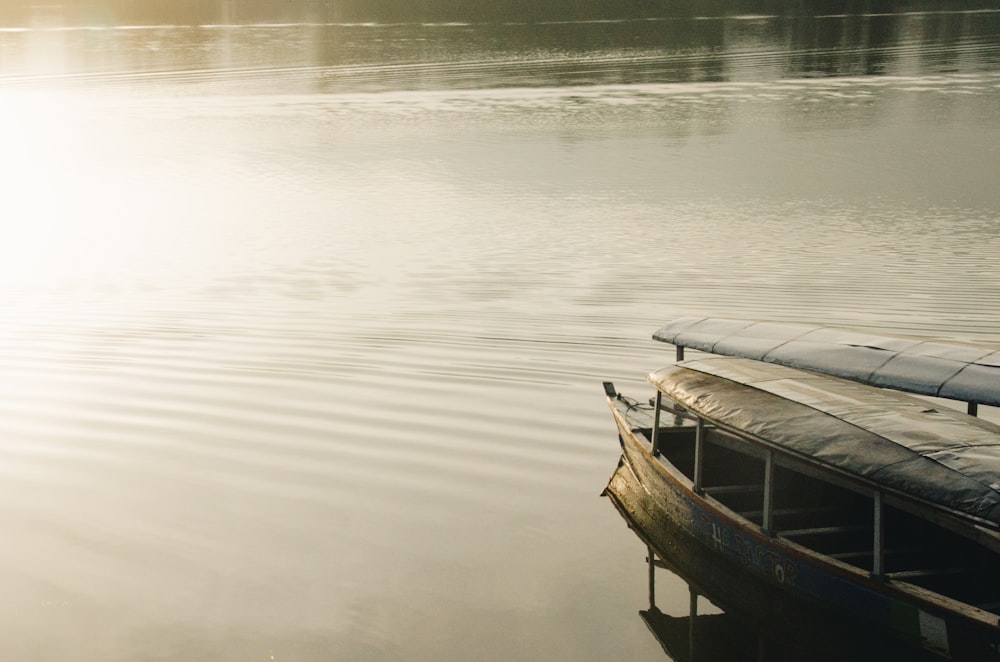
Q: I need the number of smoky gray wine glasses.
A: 0